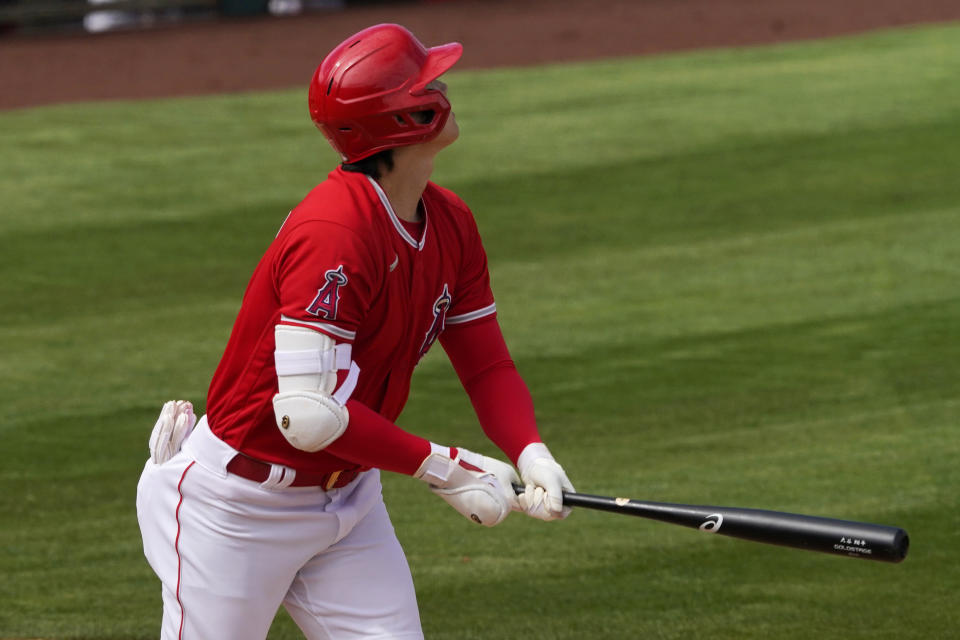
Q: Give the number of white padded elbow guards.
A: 1